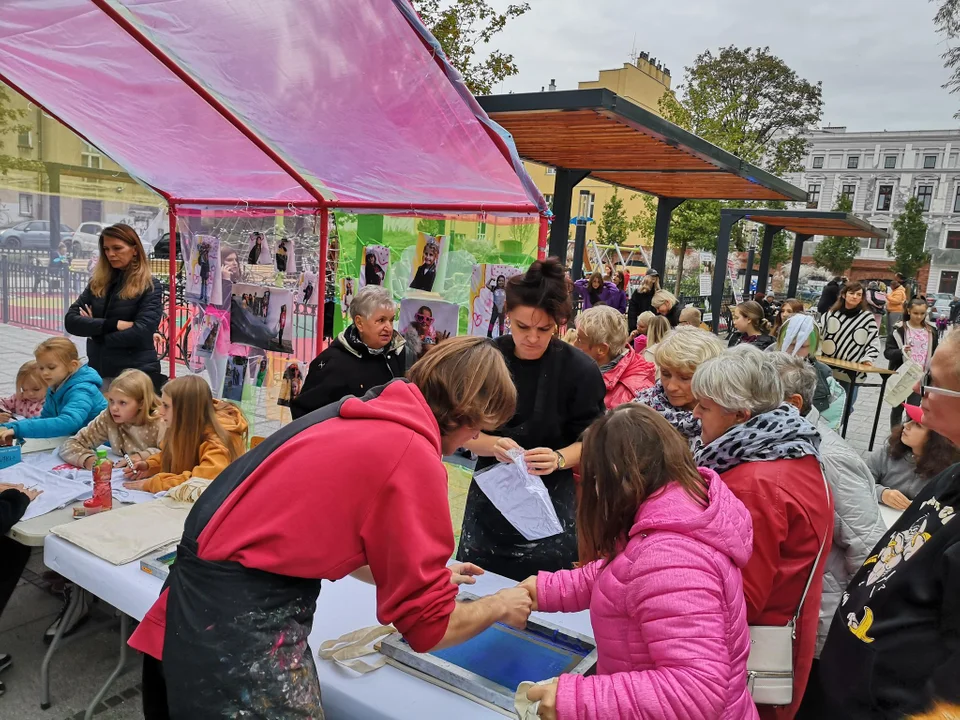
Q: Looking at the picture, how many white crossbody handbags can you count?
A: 1